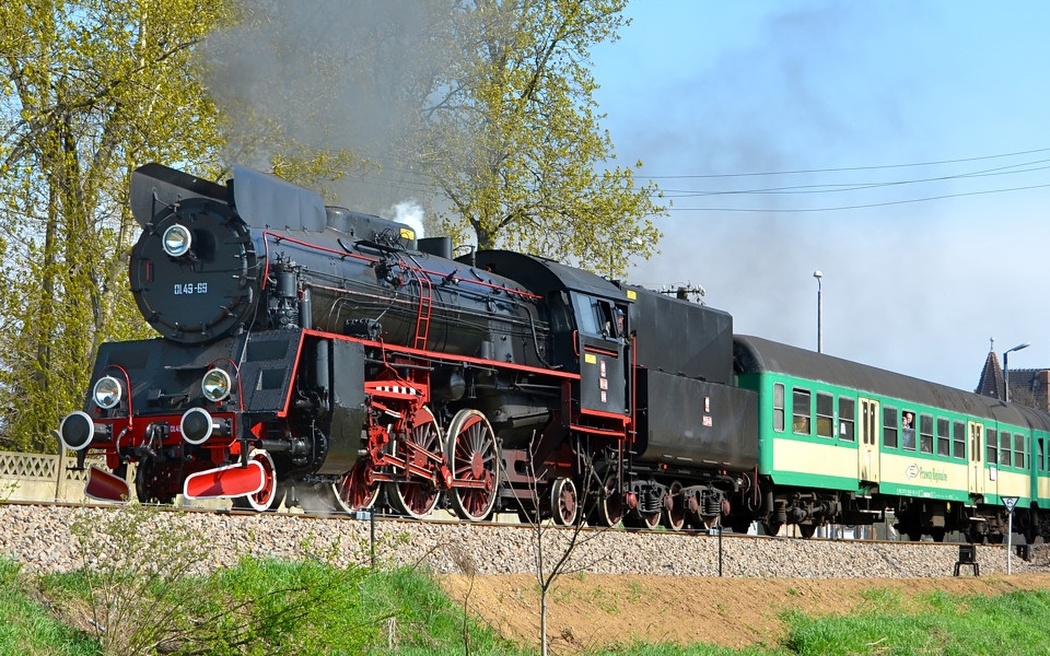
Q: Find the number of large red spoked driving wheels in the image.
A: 3